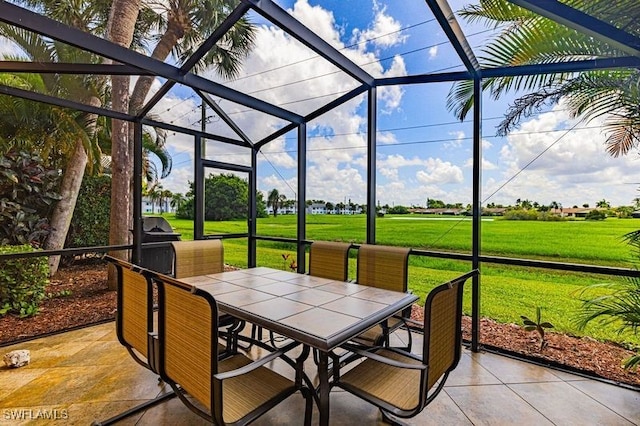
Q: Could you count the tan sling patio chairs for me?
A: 6